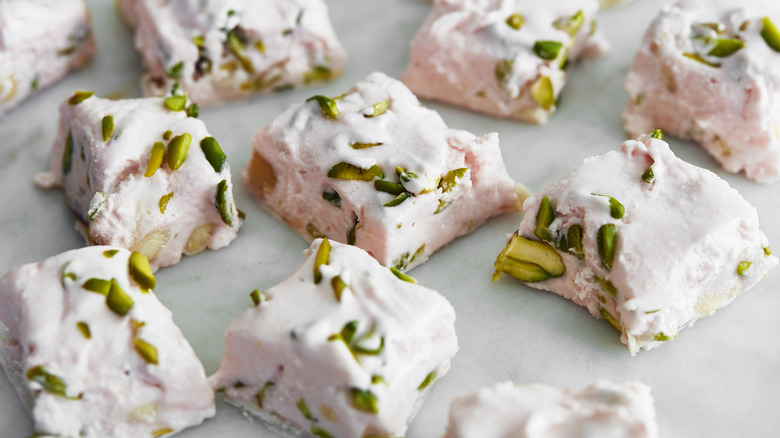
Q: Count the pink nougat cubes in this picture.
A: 10